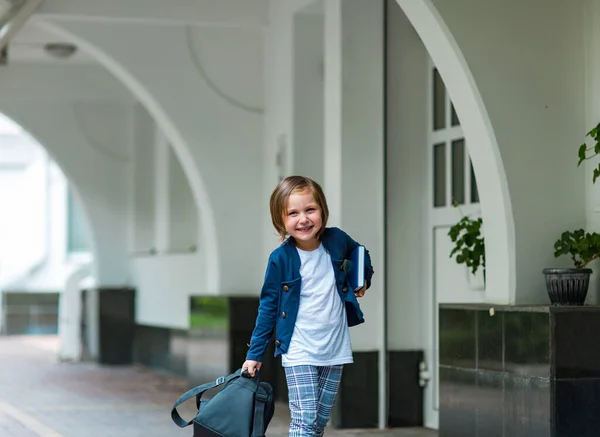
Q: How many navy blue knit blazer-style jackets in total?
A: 1